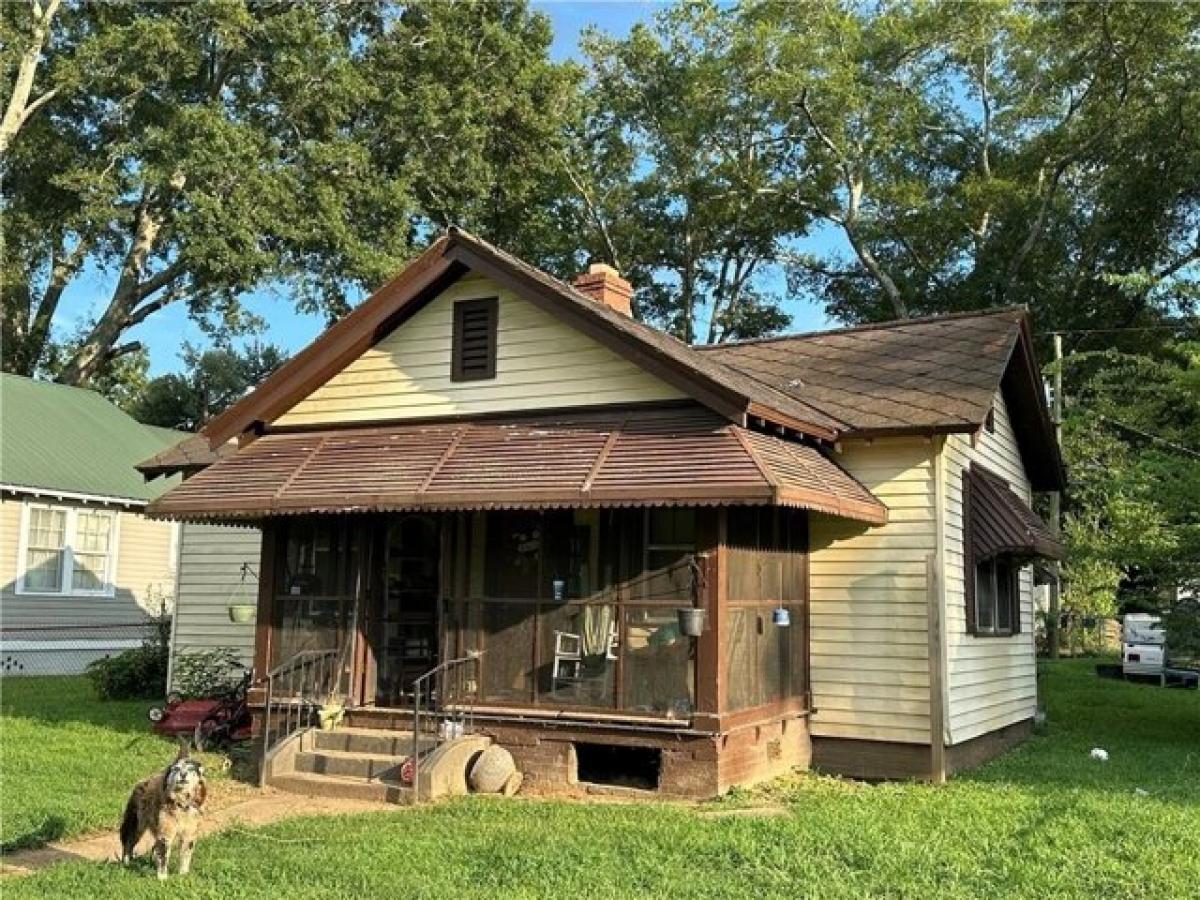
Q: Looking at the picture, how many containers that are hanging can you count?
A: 3